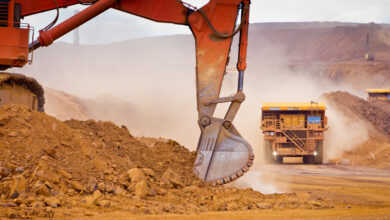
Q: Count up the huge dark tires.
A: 2